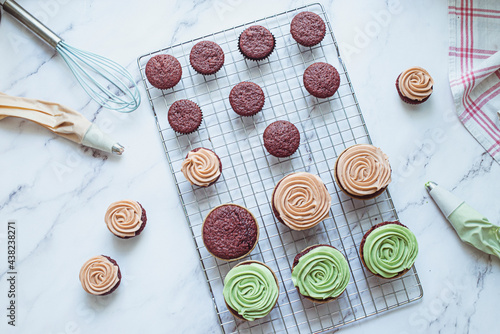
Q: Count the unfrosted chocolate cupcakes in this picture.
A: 9